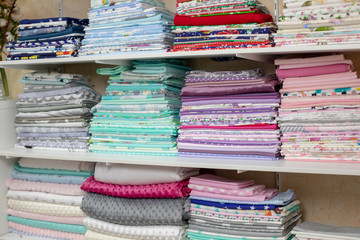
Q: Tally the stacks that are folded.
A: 12